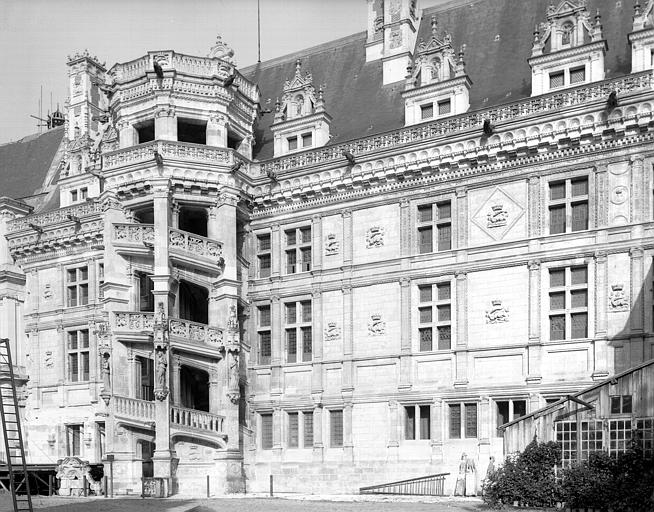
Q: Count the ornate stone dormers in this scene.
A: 5